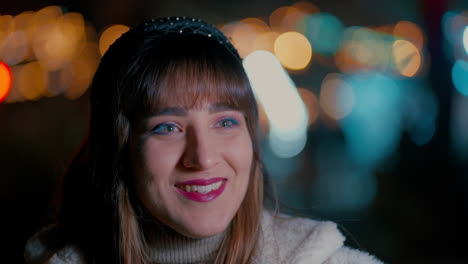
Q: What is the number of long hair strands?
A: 2